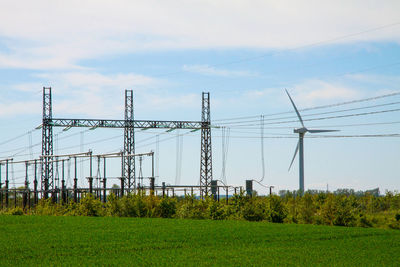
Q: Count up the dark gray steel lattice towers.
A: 3